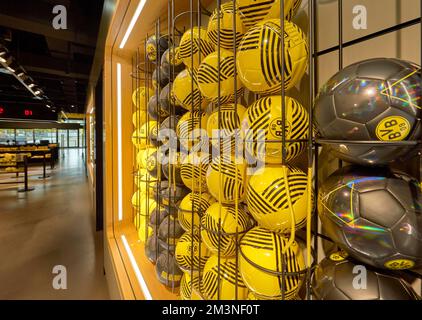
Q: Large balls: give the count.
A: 3